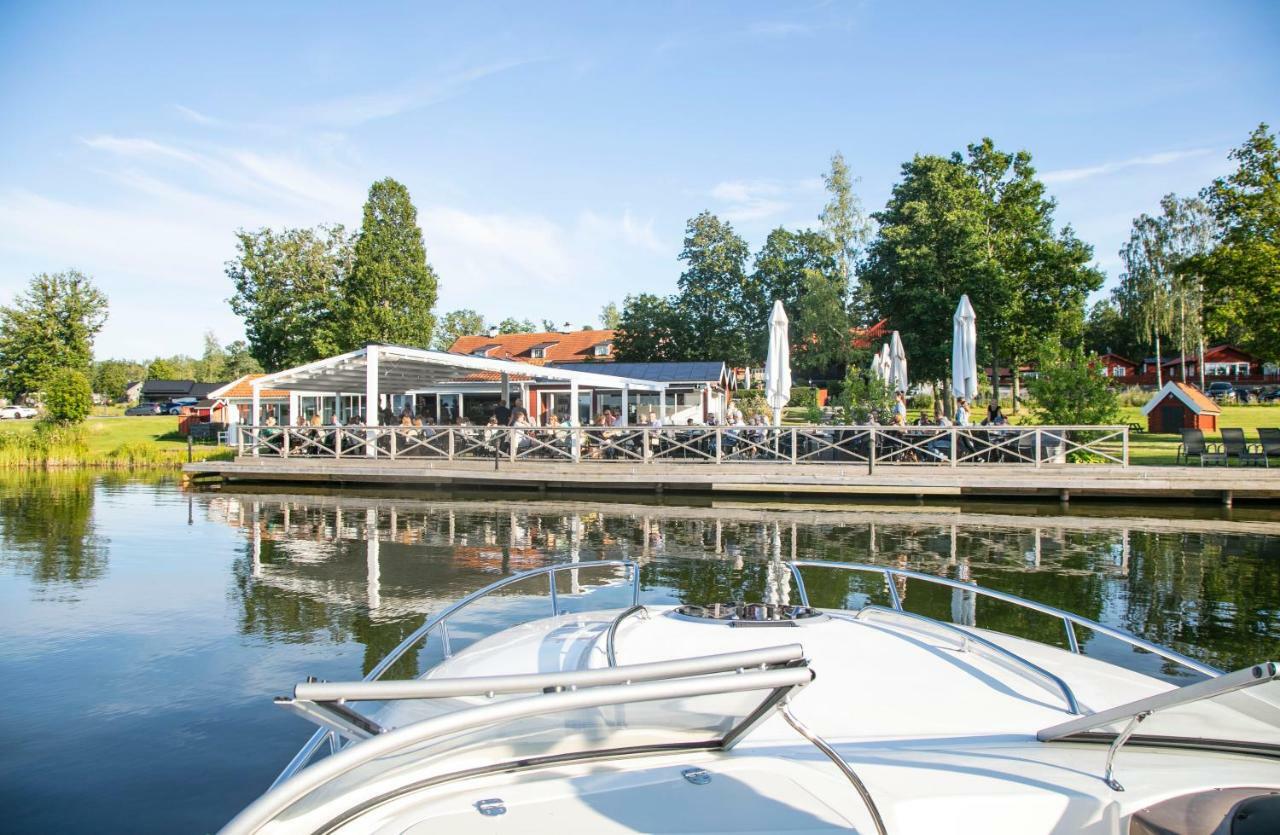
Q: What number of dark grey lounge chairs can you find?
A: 3